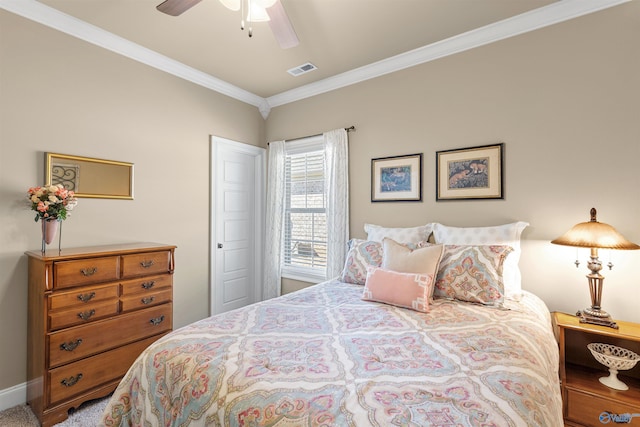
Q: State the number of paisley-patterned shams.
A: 2